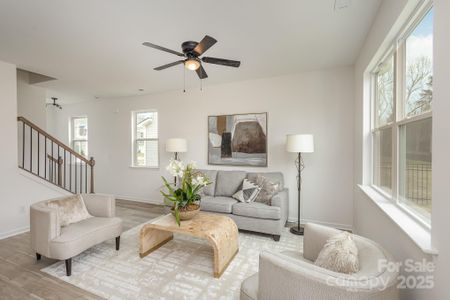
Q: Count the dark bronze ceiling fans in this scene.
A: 1